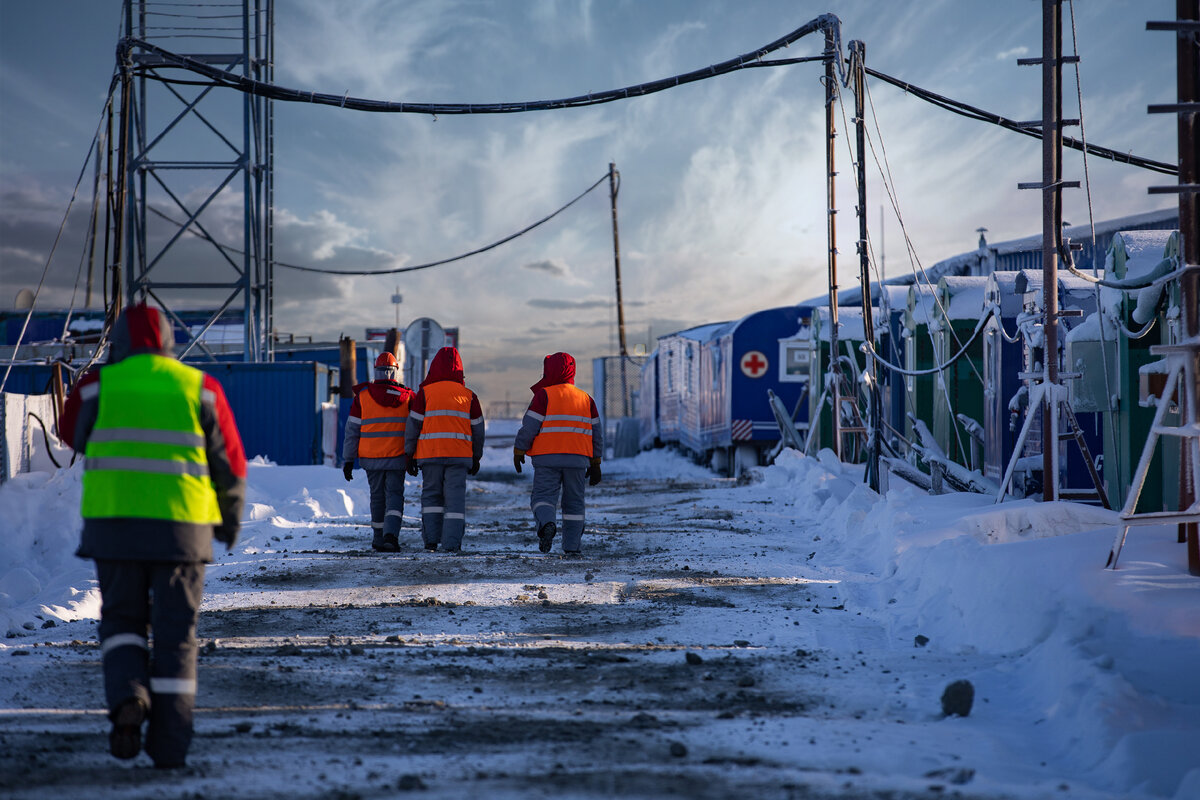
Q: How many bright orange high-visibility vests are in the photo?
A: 3